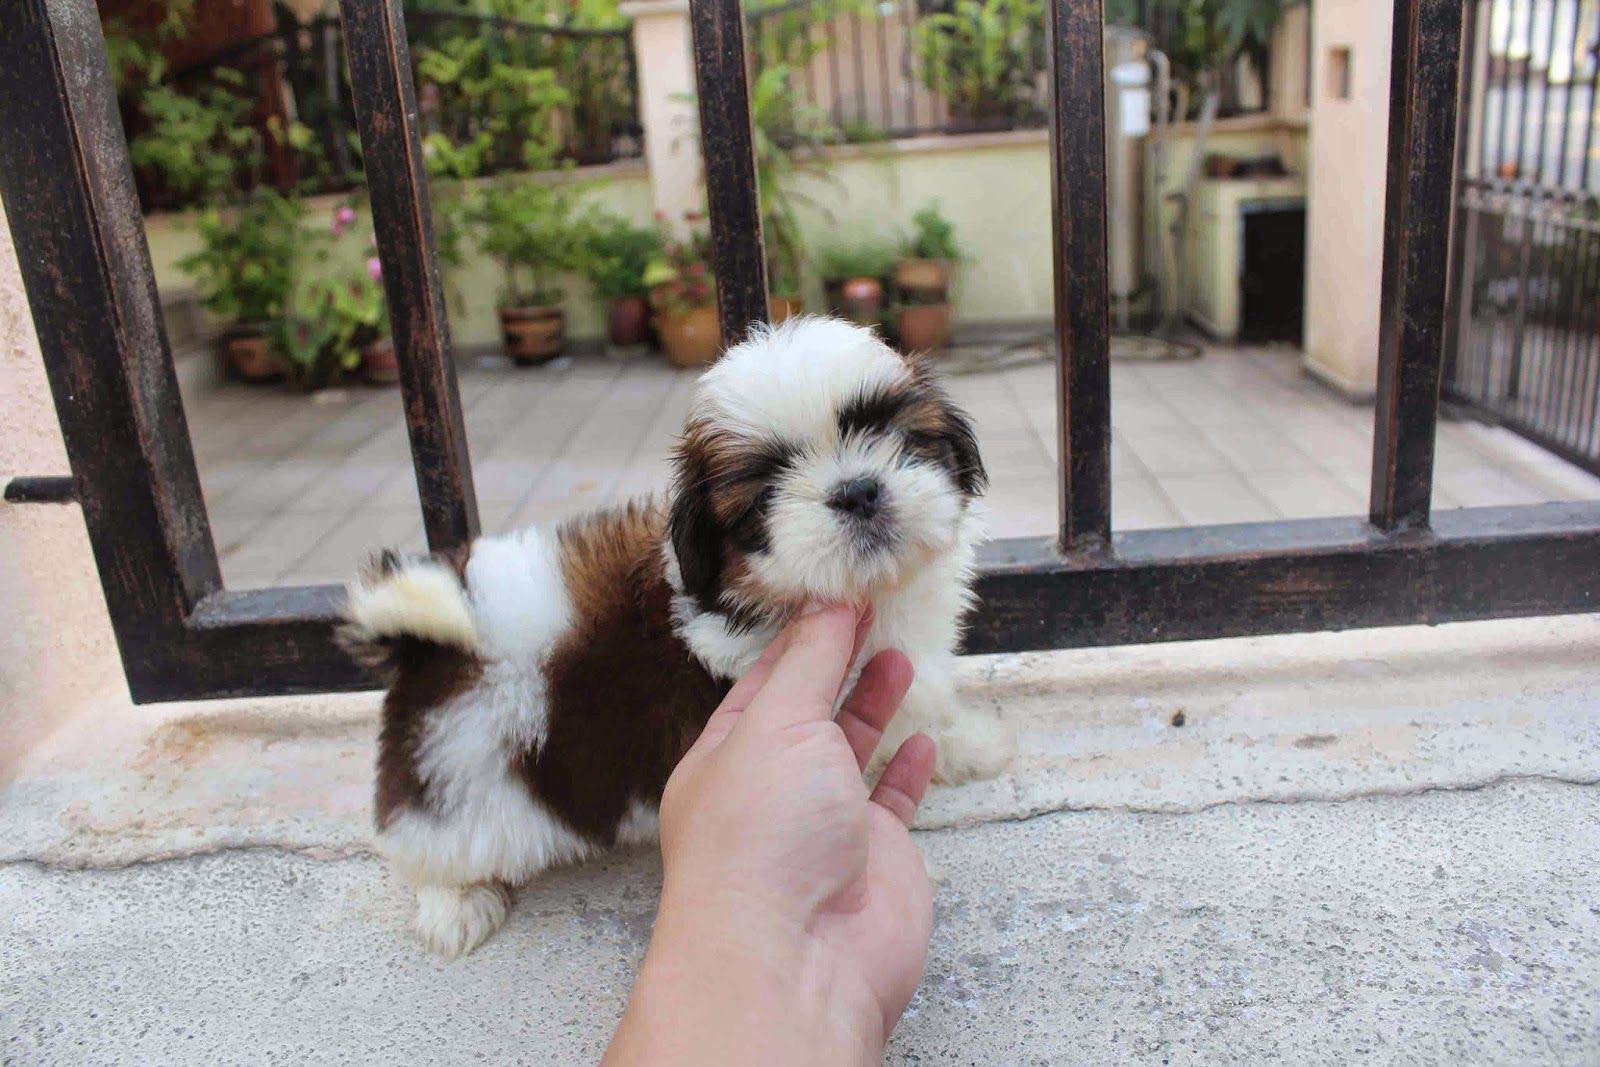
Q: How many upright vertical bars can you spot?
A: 5